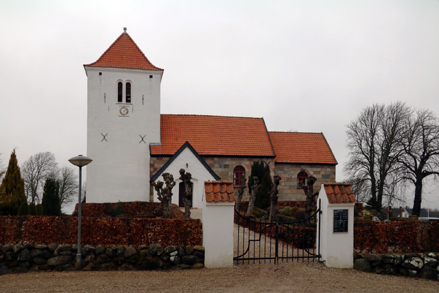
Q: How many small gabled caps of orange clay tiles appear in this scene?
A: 2